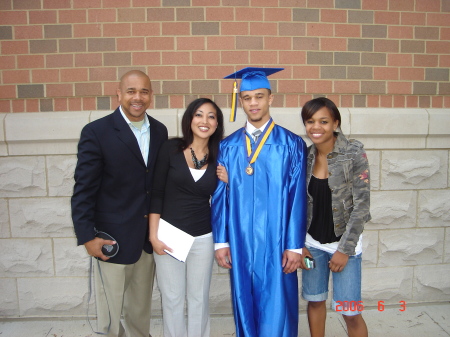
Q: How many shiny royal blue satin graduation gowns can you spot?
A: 1